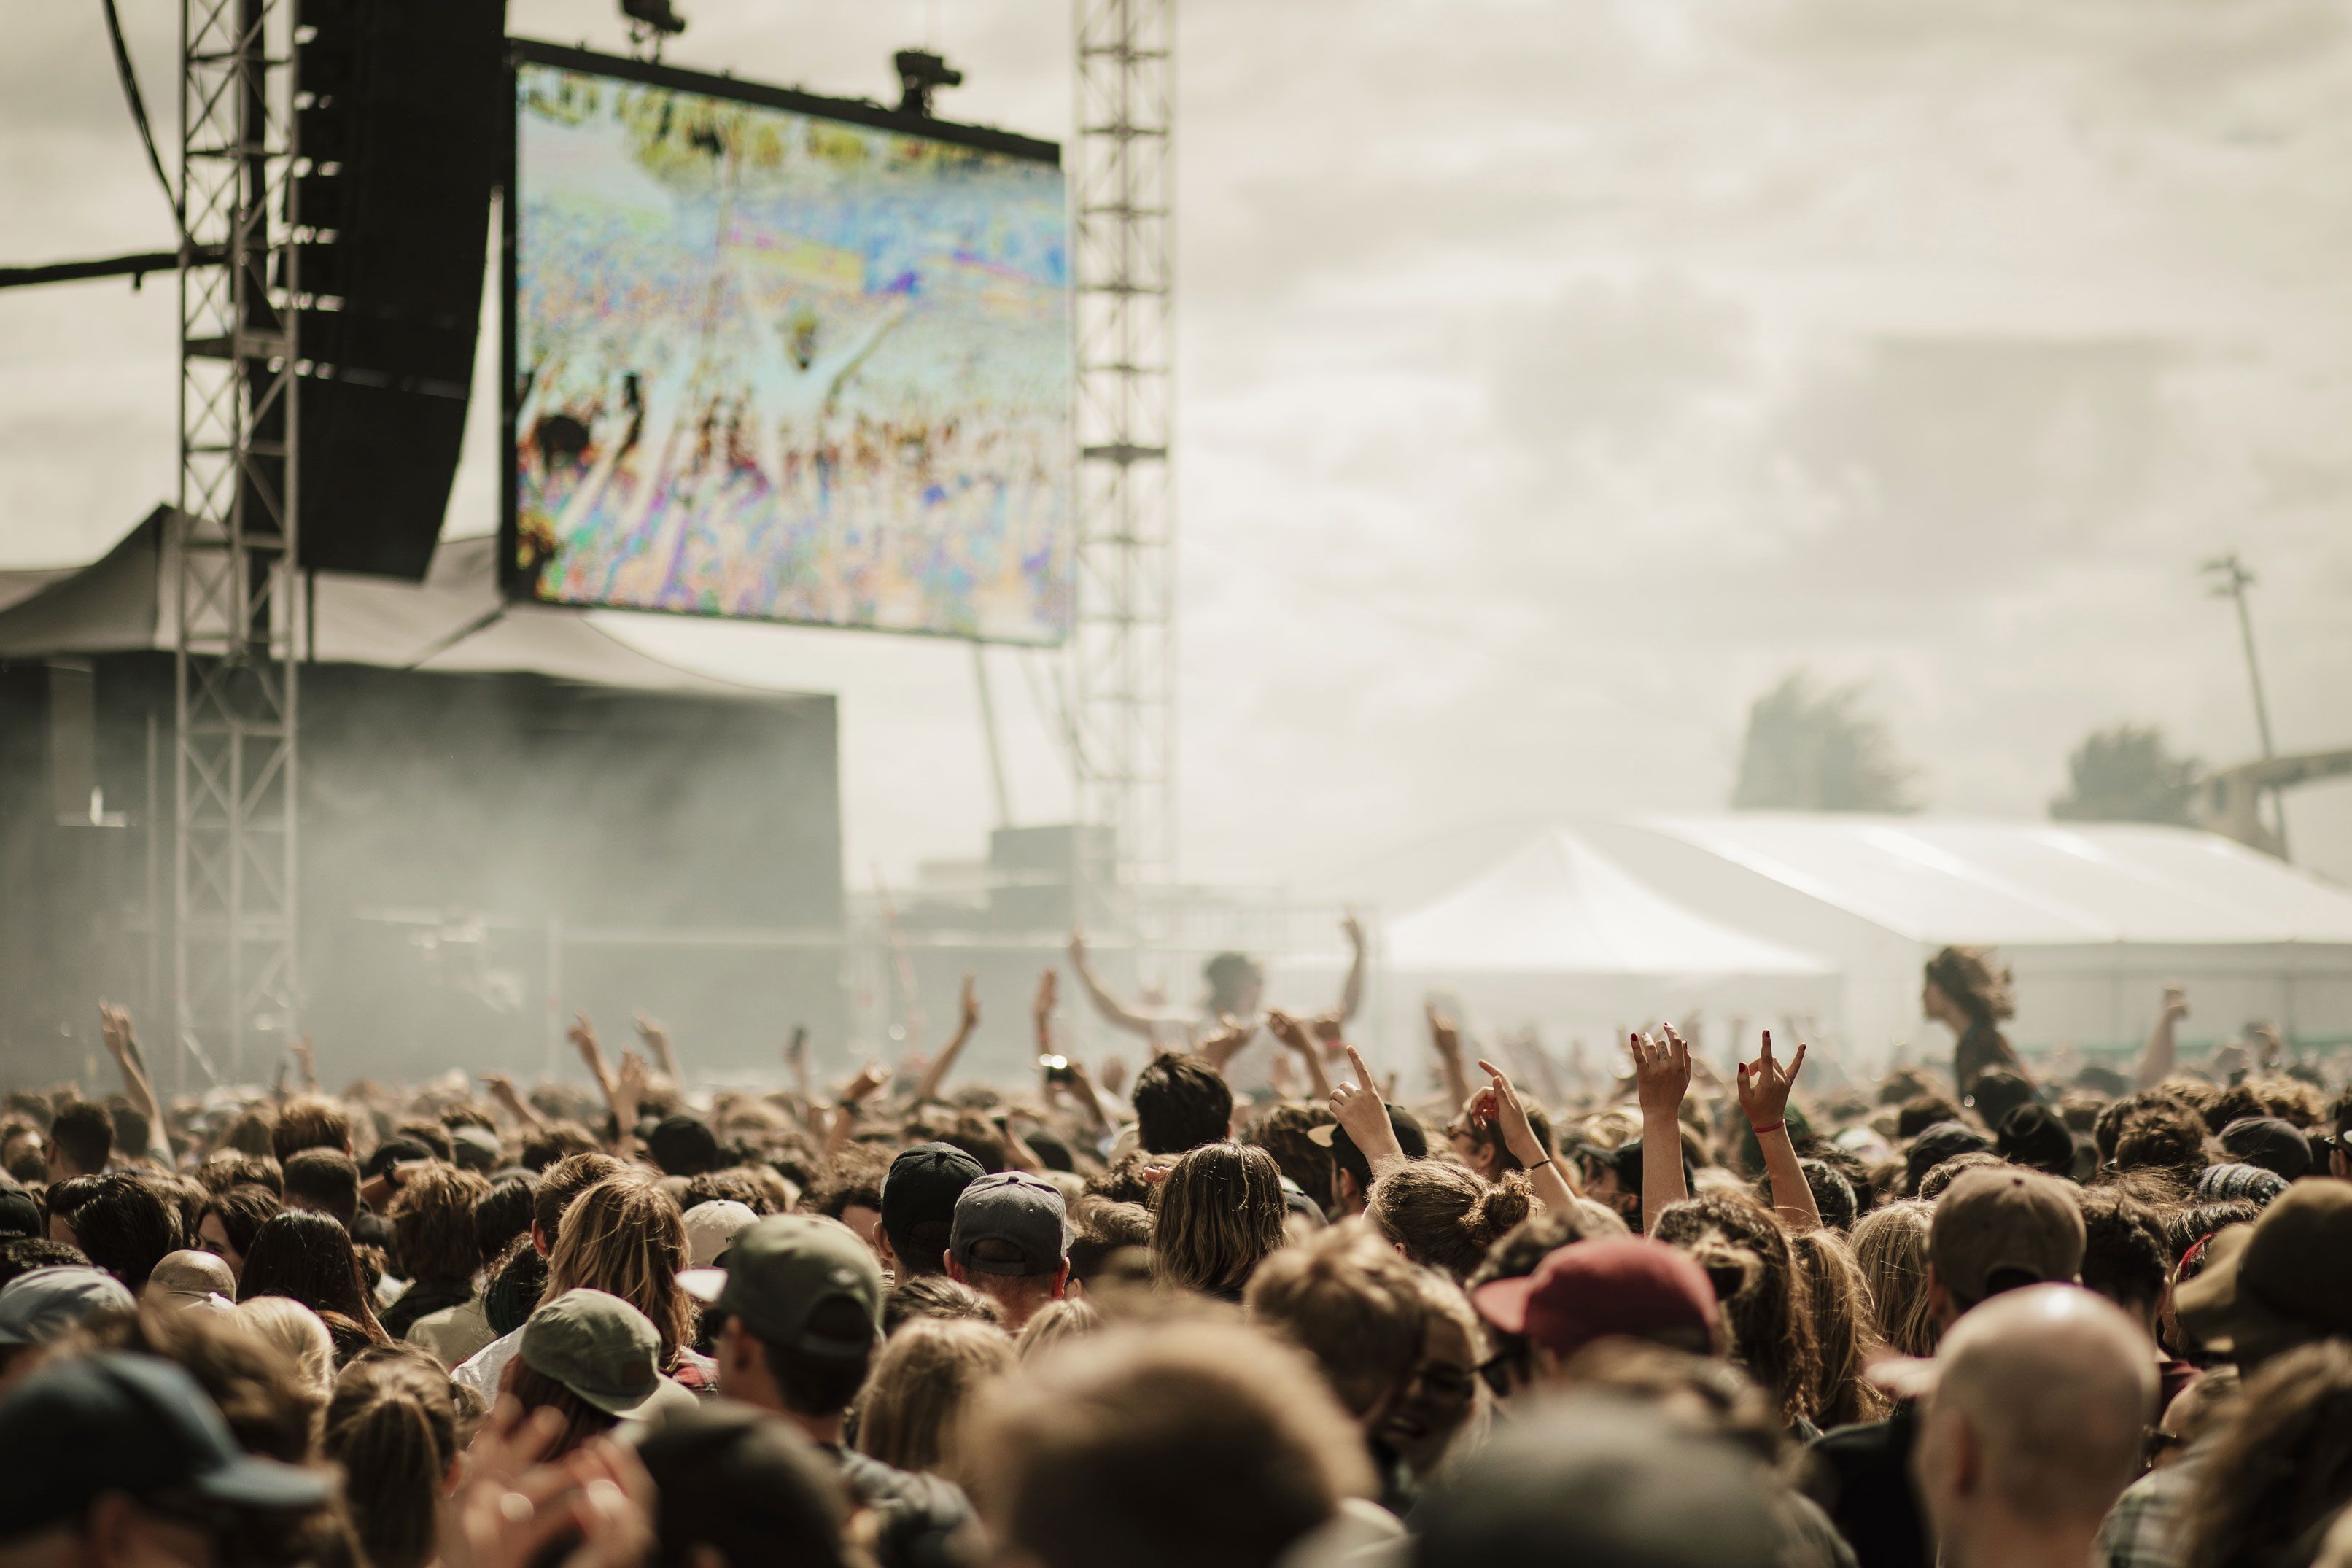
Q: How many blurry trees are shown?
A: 2